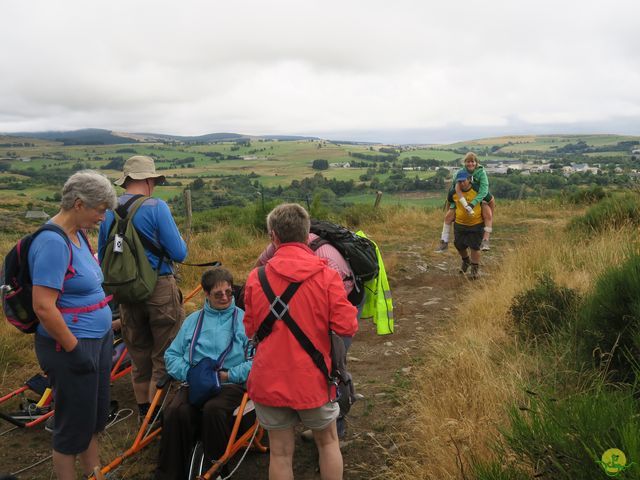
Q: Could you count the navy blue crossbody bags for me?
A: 1